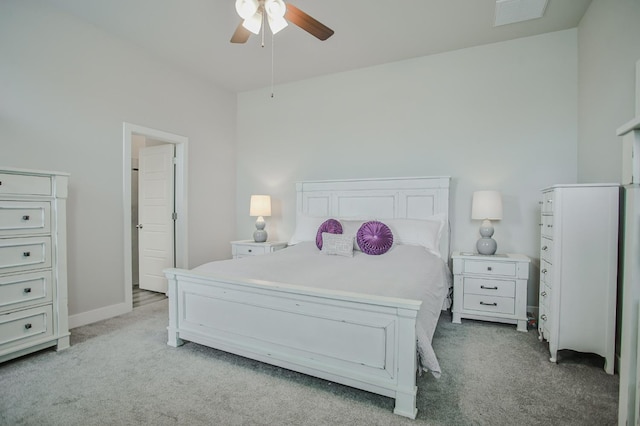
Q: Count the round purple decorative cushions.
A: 2